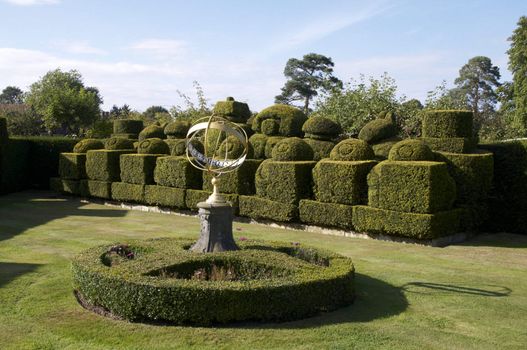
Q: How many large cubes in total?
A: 8